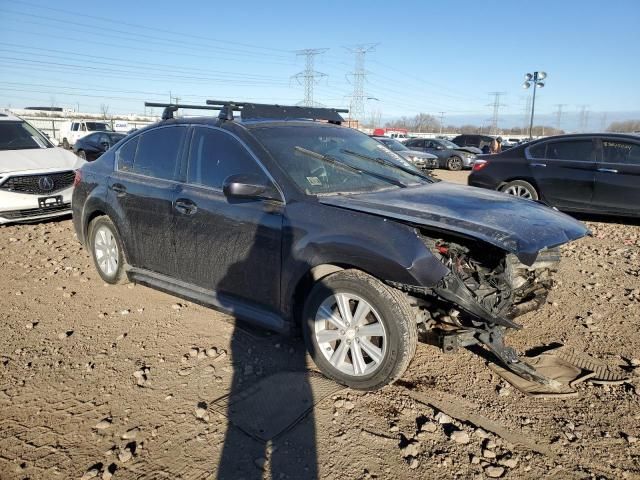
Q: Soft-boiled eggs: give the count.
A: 0